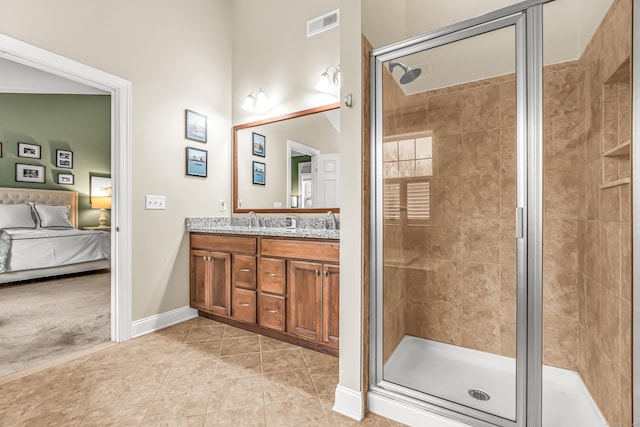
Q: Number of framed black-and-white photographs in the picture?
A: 4